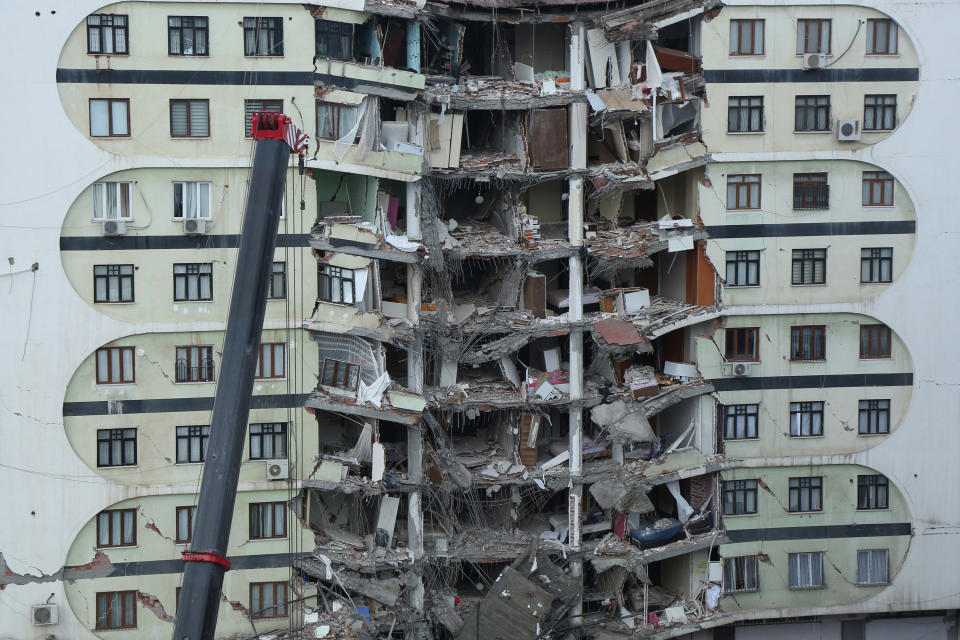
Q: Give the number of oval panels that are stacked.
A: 4